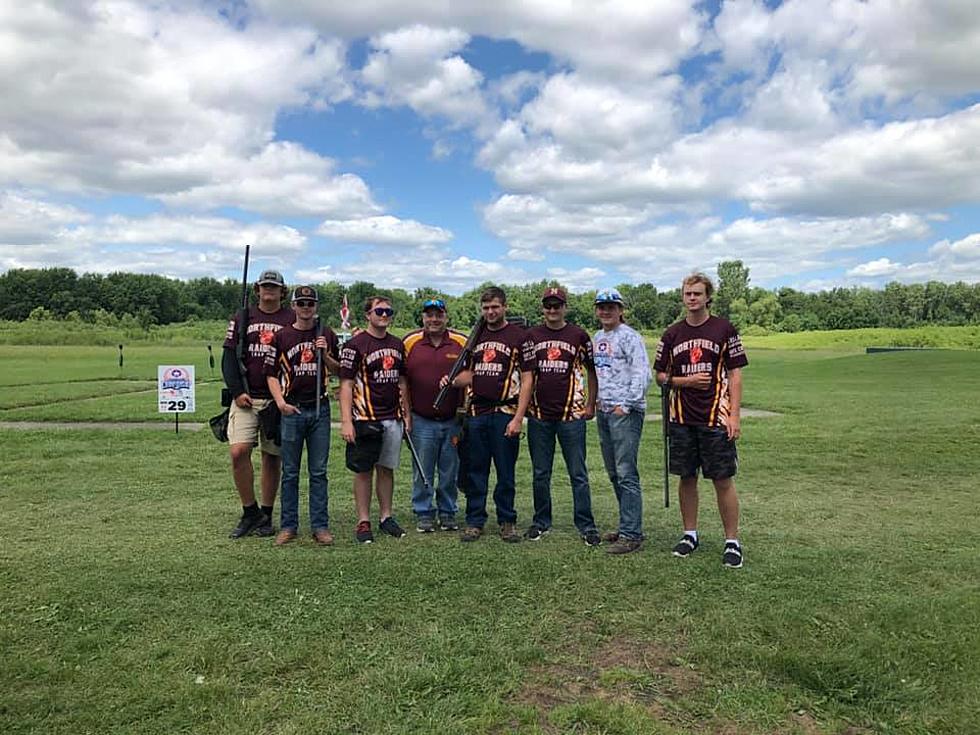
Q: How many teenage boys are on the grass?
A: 7